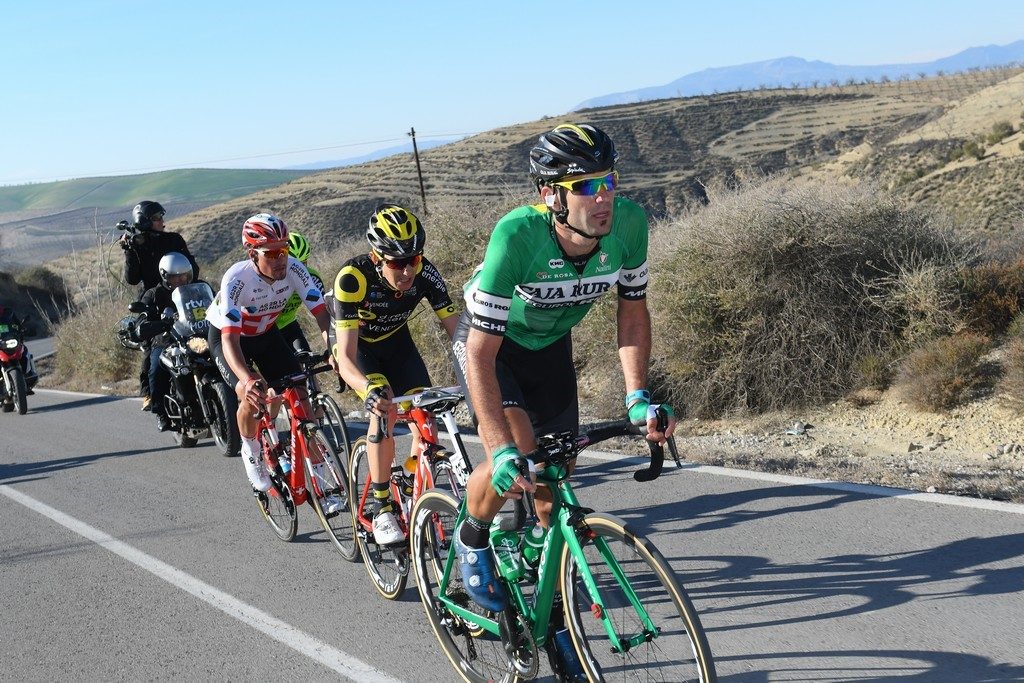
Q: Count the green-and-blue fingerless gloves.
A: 2